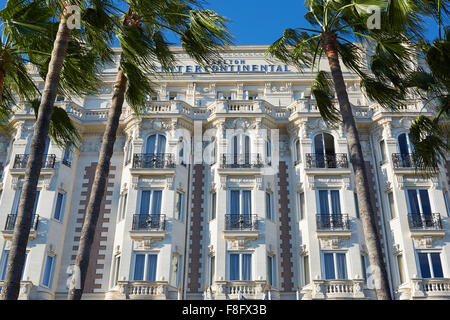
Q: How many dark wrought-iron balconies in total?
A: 10